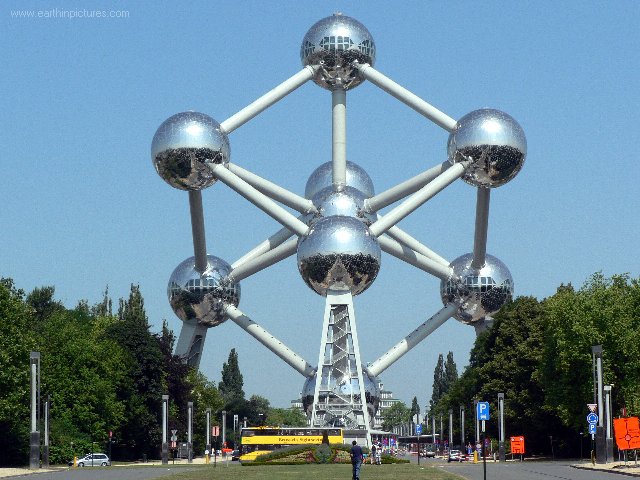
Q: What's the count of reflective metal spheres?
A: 9